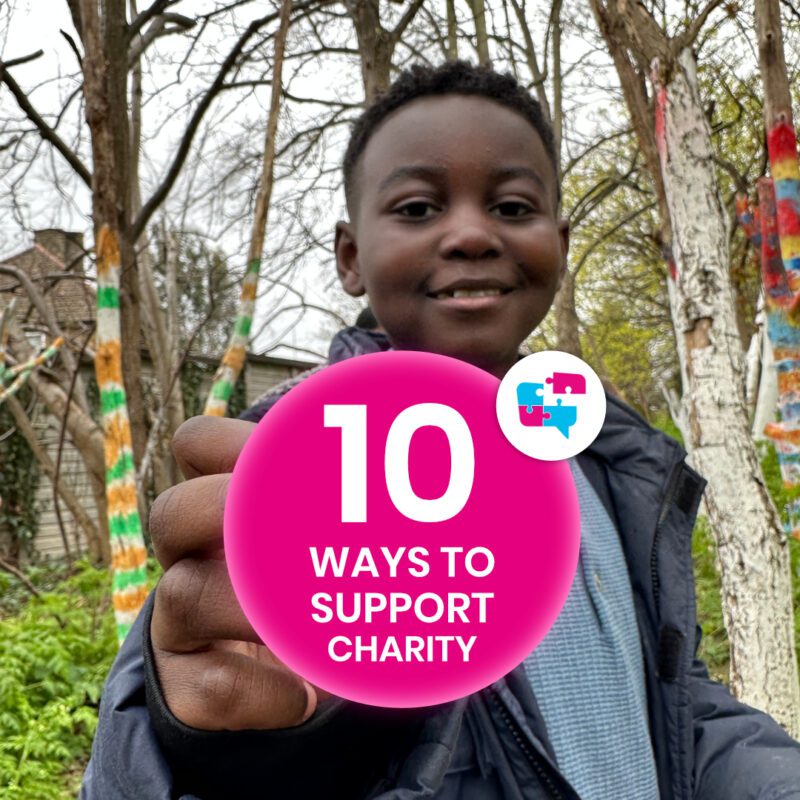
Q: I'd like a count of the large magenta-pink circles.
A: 1